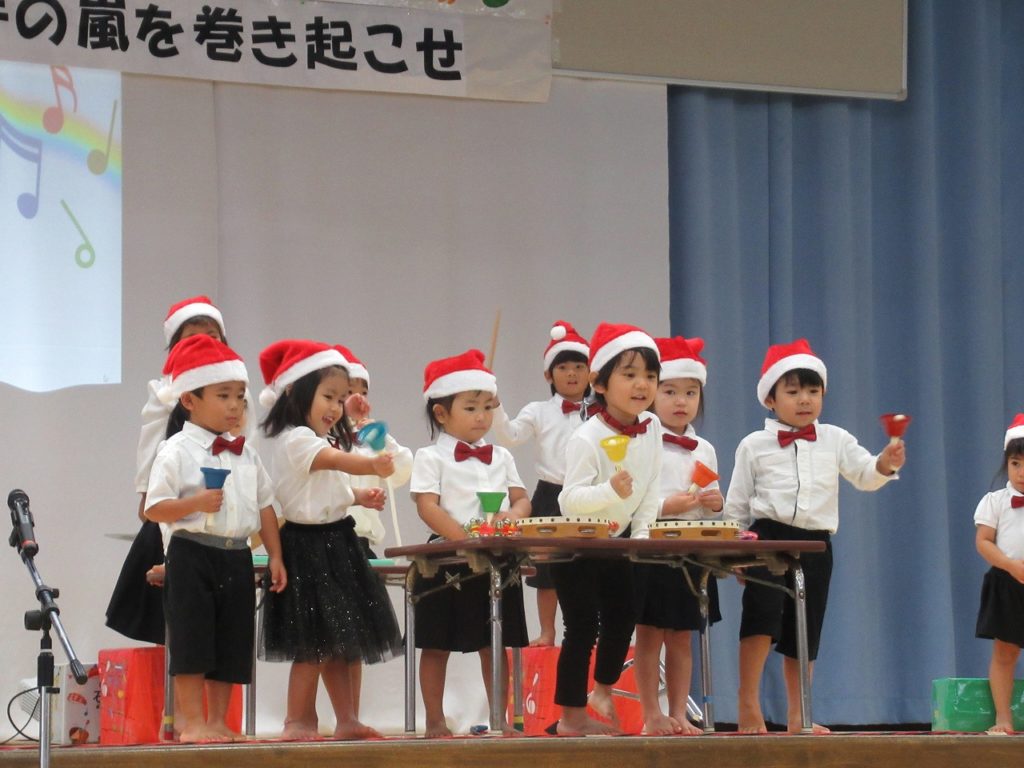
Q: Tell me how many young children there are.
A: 10